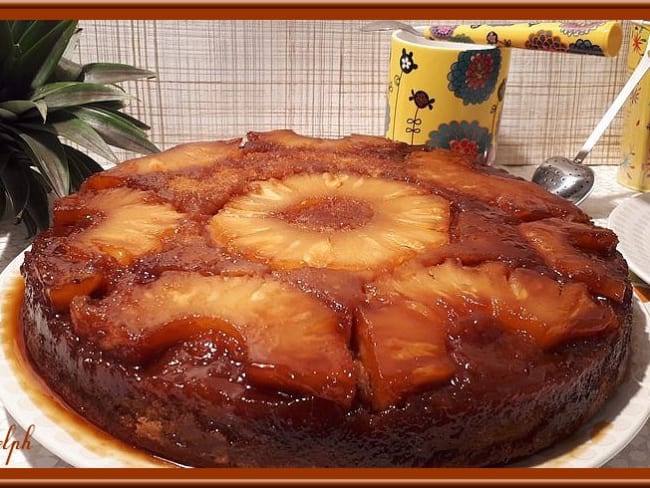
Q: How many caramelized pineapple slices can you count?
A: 8